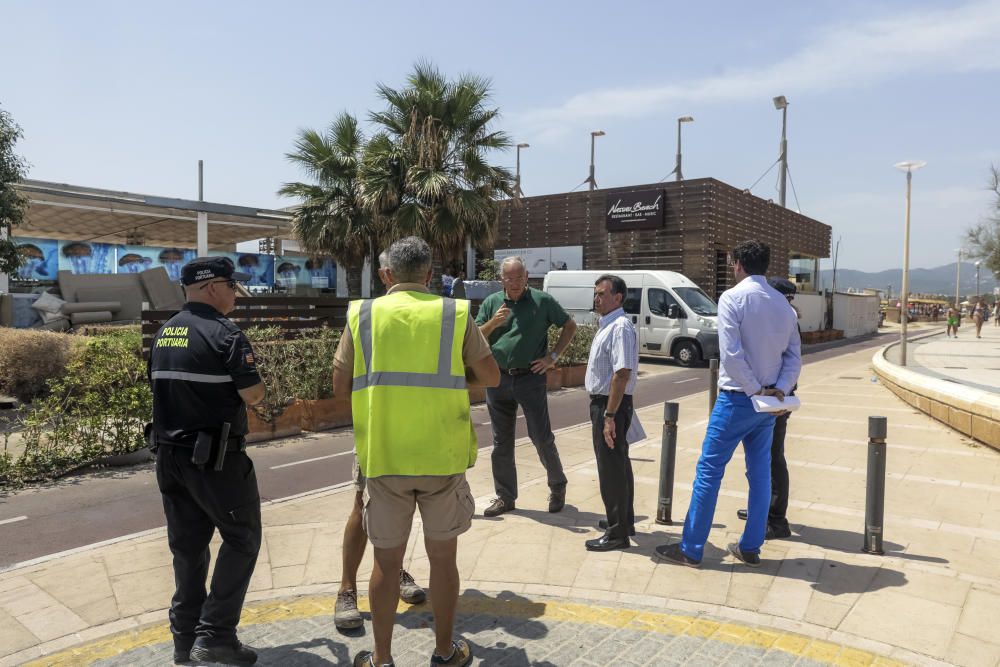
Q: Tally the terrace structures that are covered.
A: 1